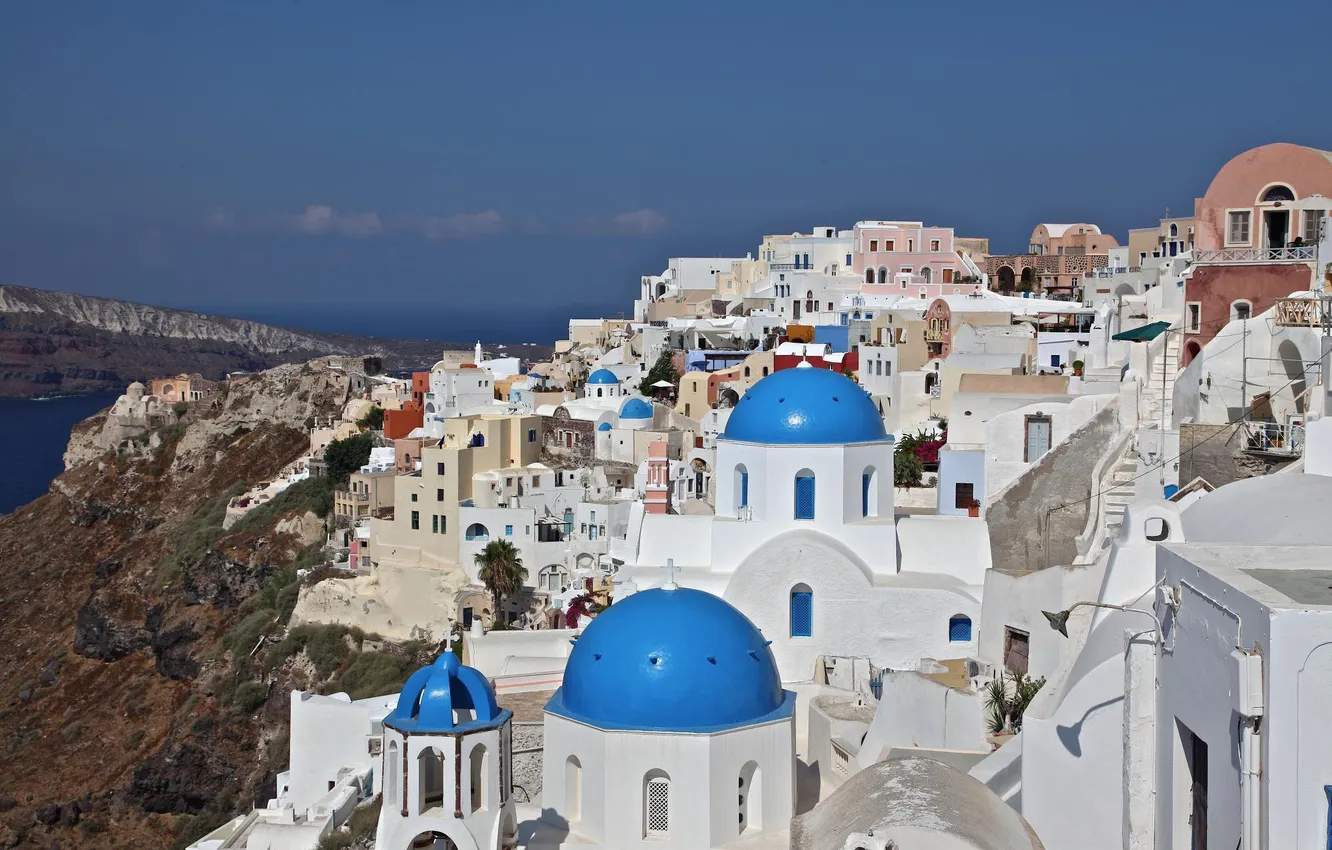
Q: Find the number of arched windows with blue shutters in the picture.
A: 5